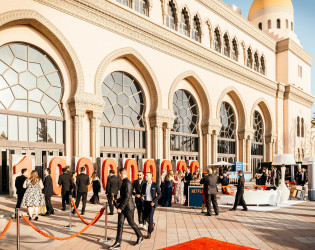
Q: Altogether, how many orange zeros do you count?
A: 8